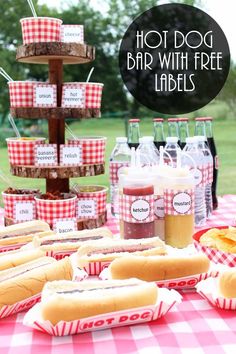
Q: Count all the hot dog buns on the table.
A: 8